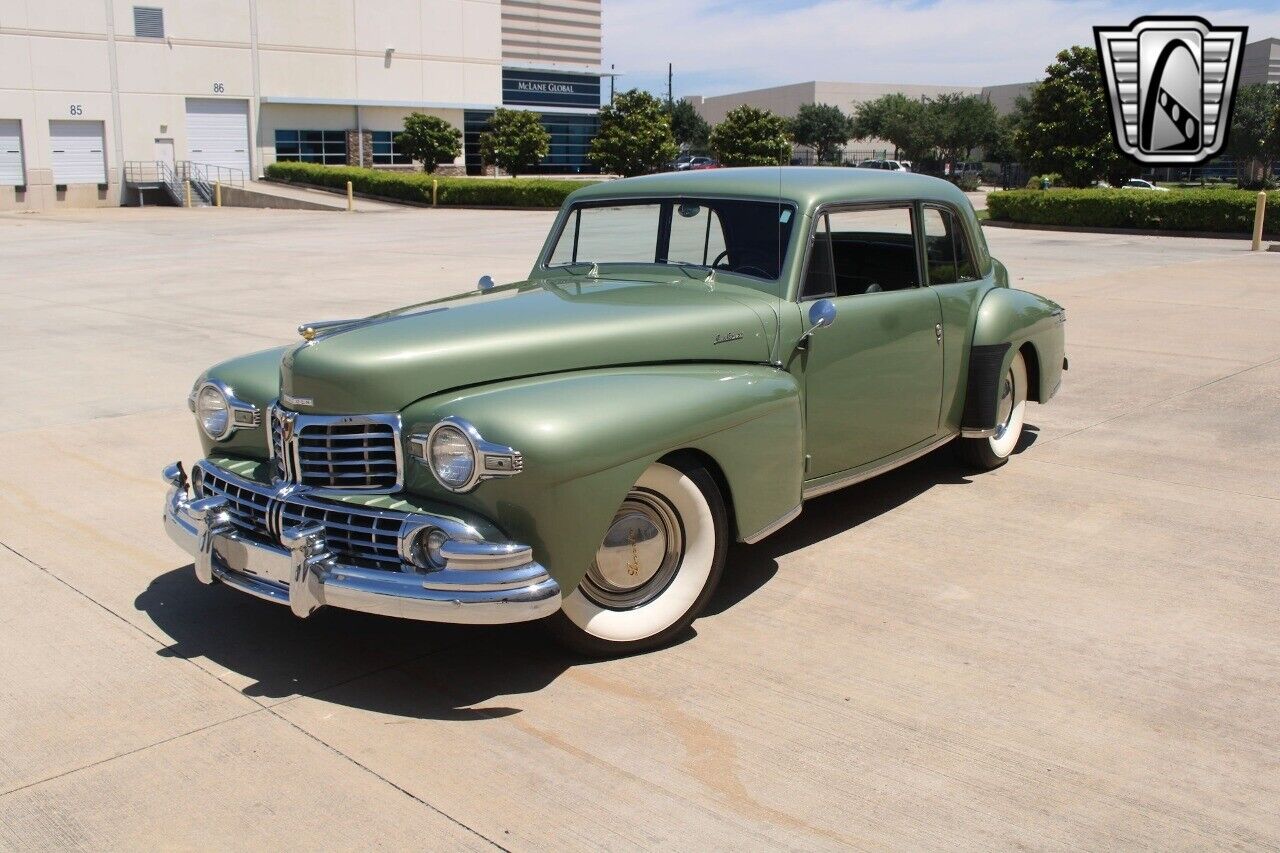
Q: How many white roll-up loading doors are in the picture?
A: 3